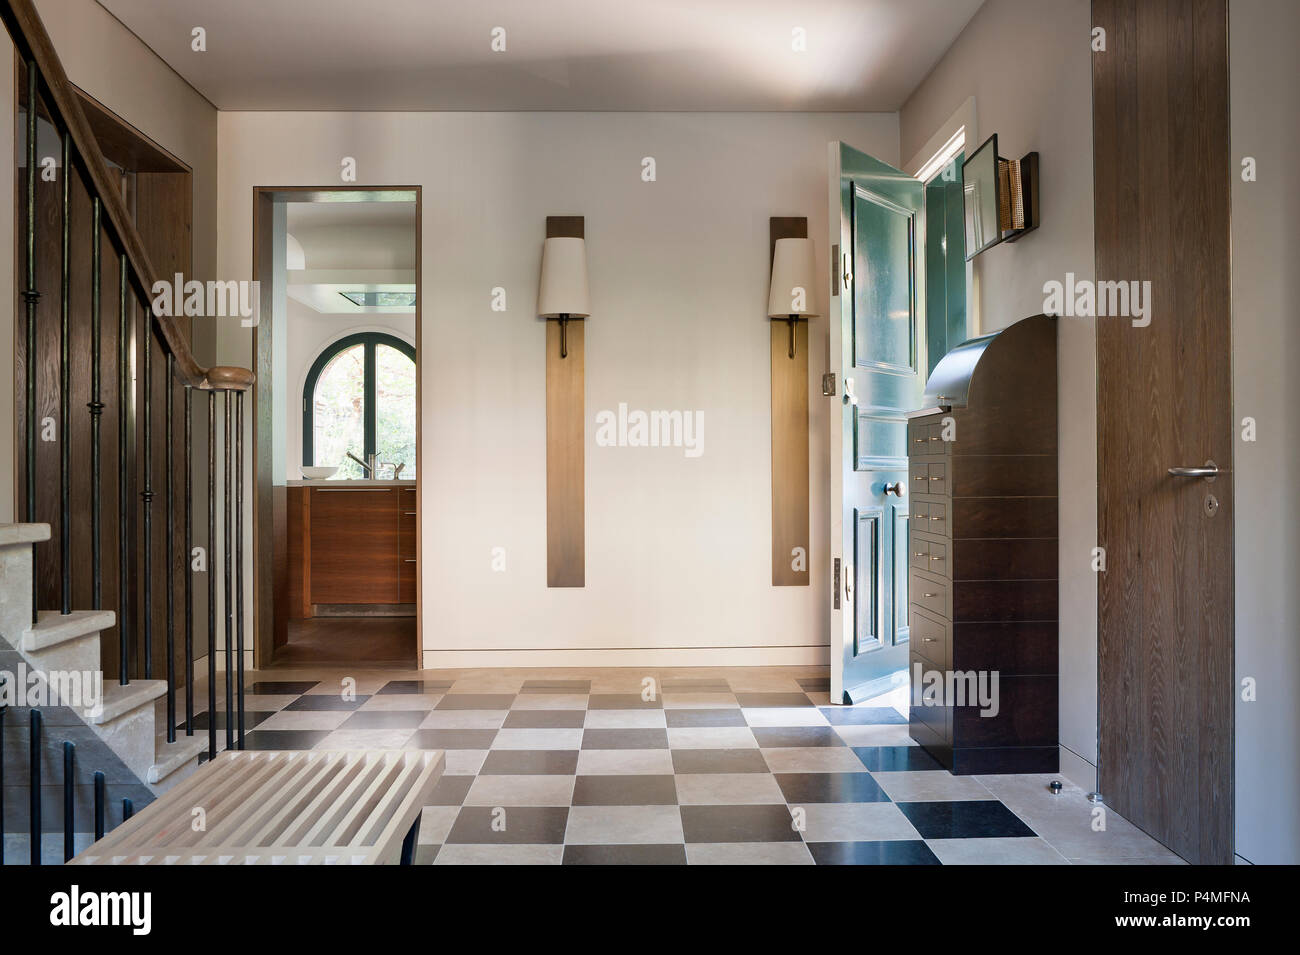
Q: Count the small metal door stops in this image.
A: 2